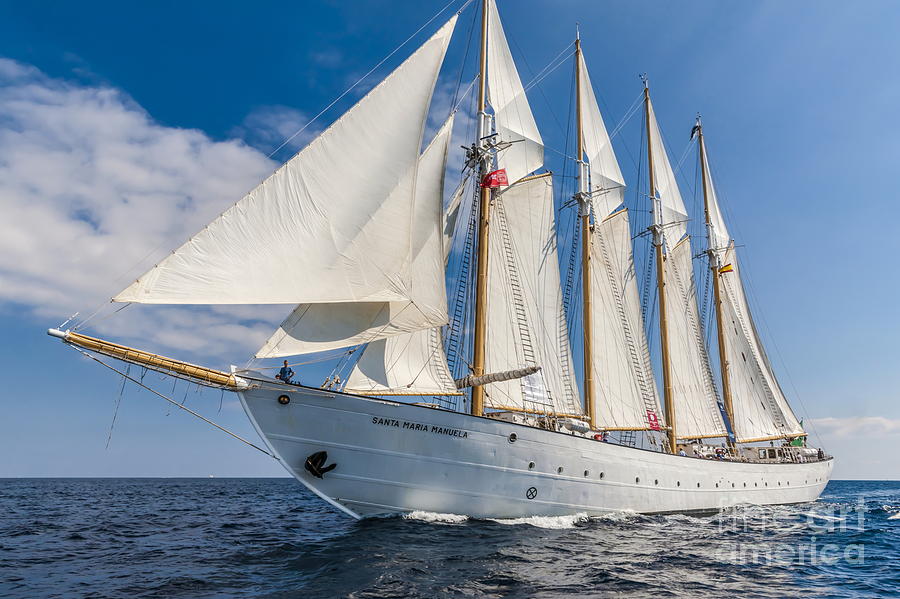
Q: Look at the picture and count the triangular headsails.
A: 3